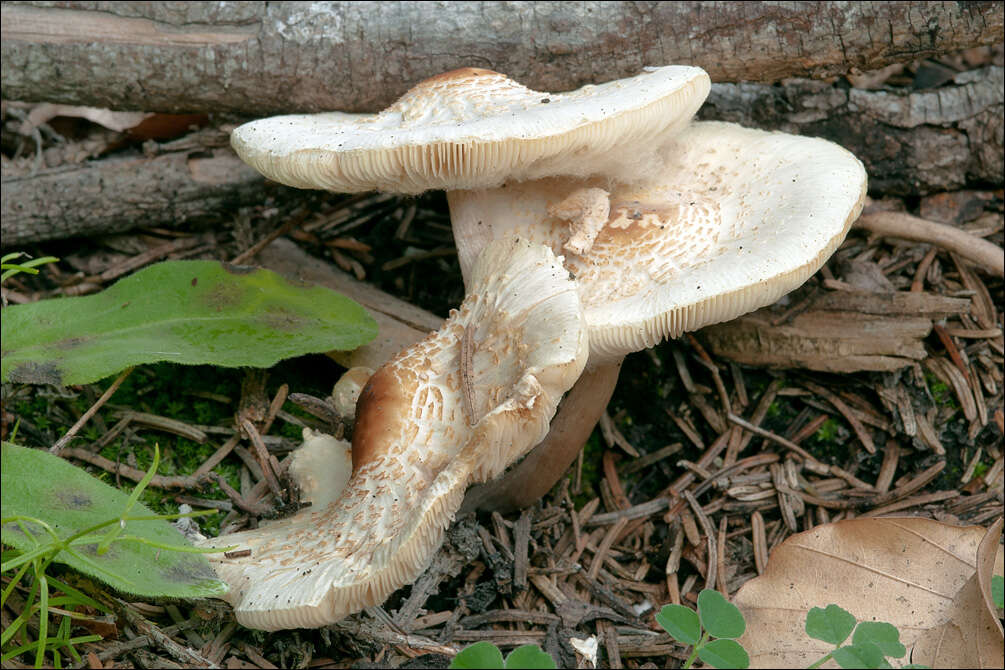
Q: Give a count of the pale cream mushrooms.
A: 3